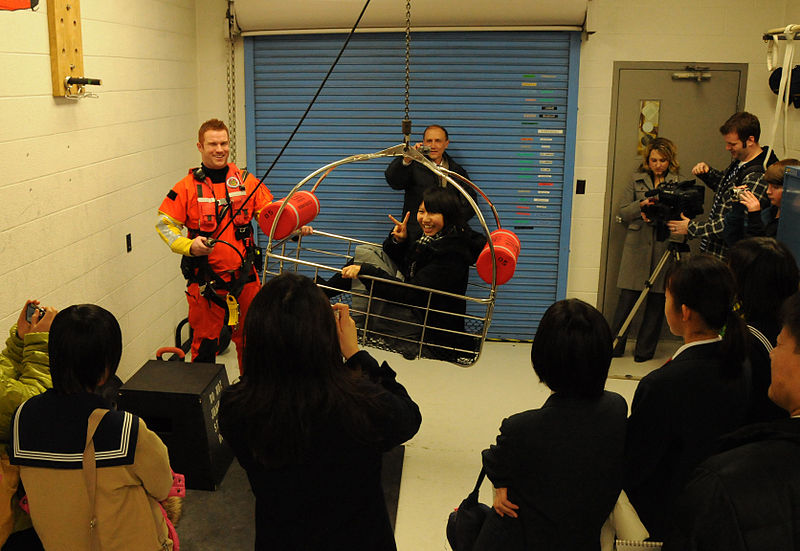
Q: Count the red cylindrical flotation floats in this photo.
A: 2